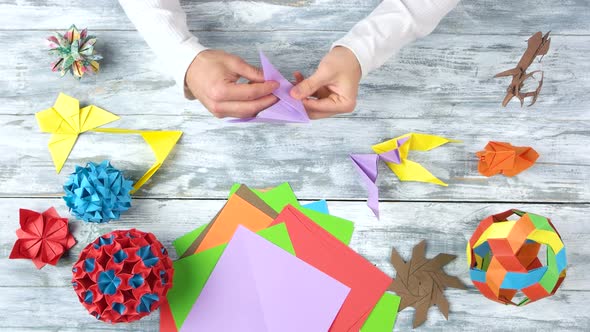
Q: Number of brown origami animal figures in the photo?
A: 1